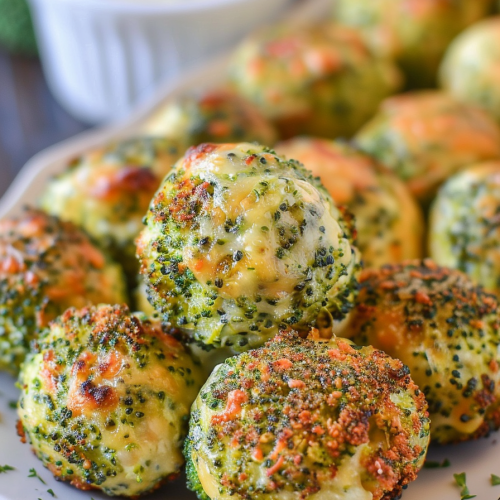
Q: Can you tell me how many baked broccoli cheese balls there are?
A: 13